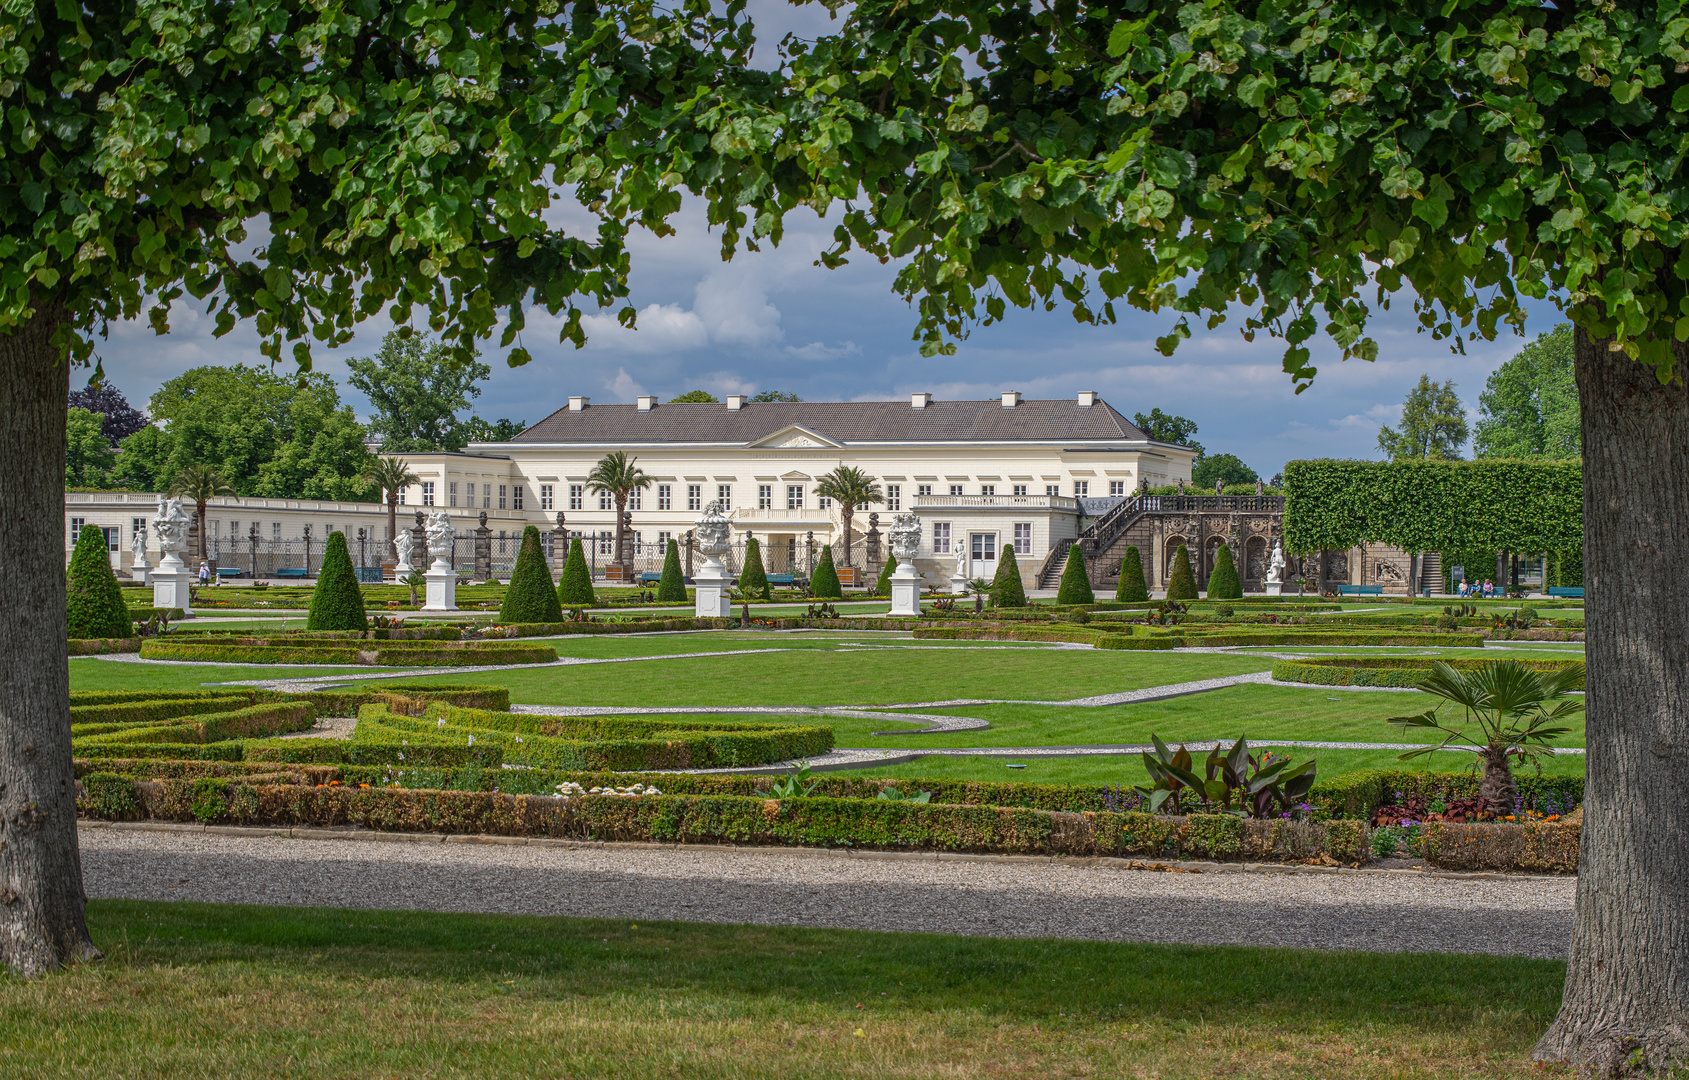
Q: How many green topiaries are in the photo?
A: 13